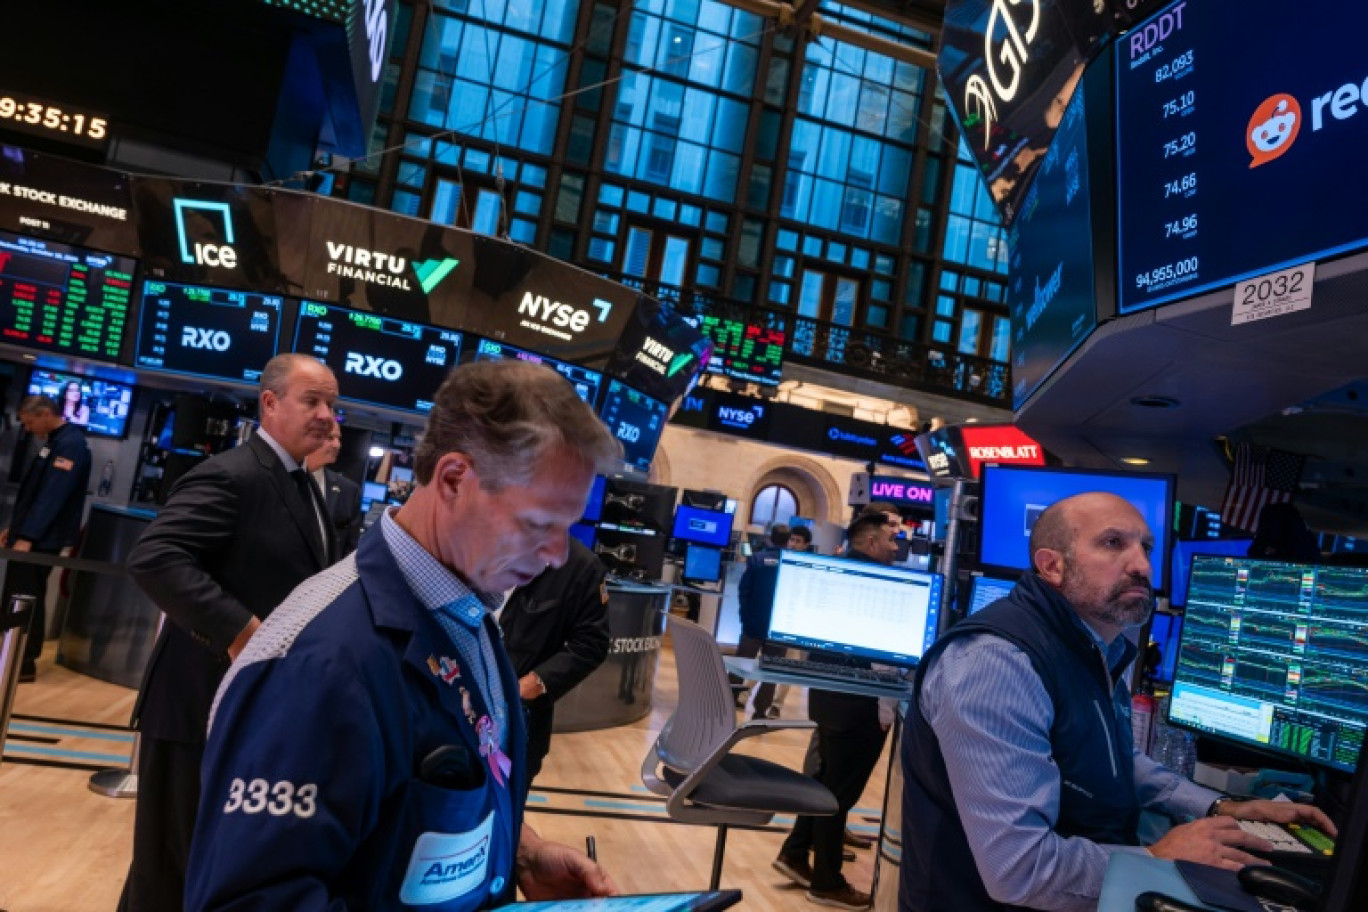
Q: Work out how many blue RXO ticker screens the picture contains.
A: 3